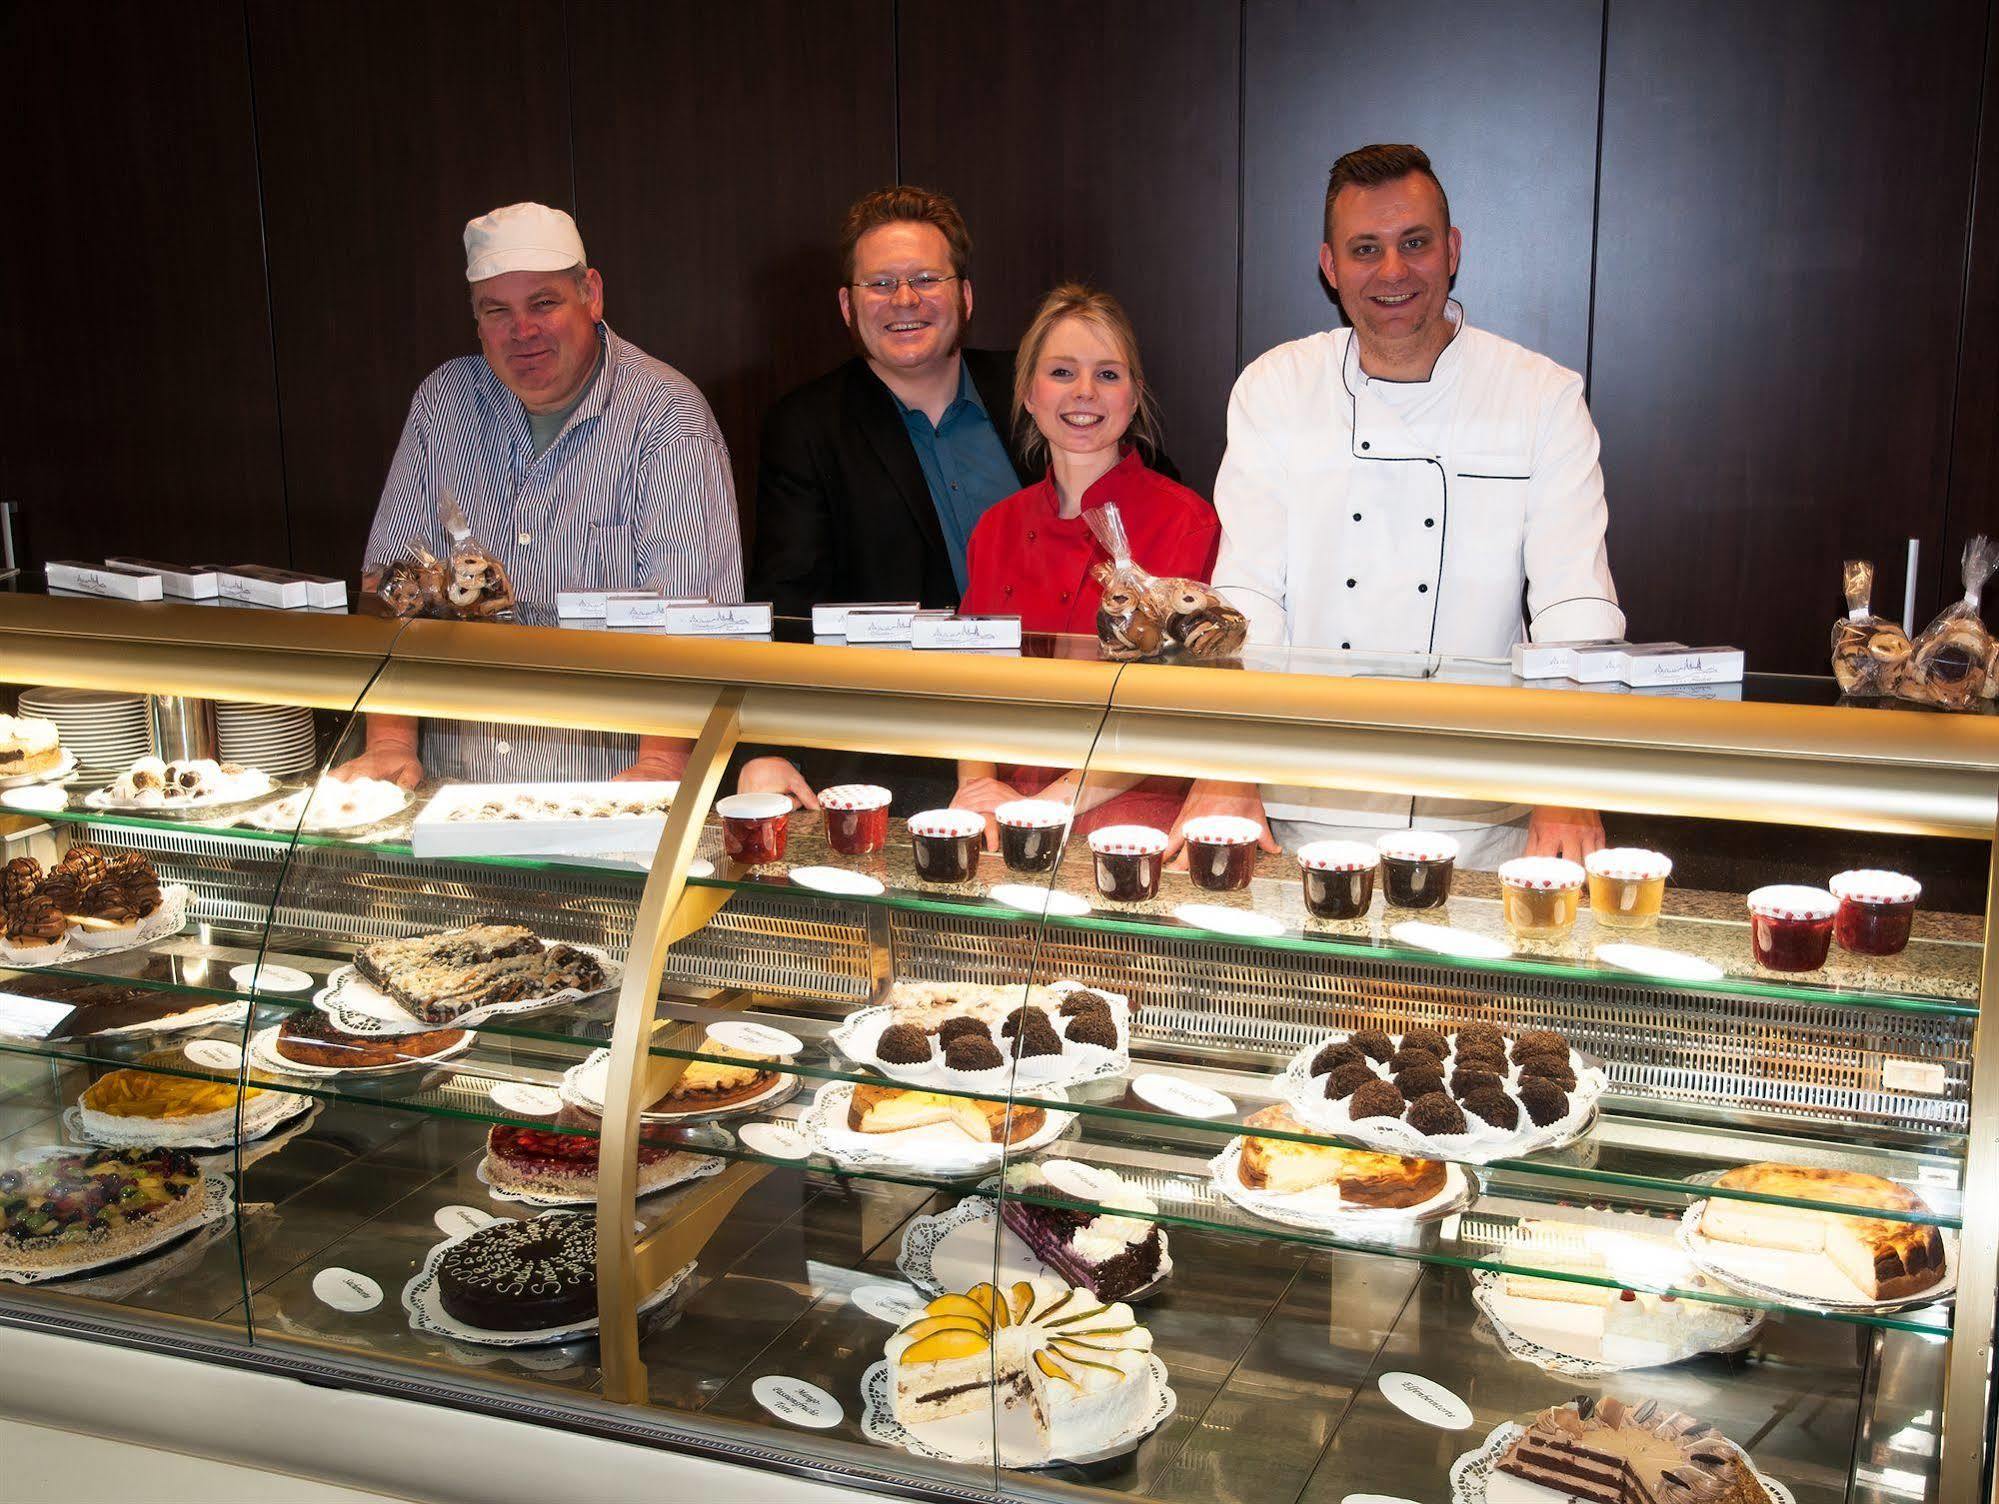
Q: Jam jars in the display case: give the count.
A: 12